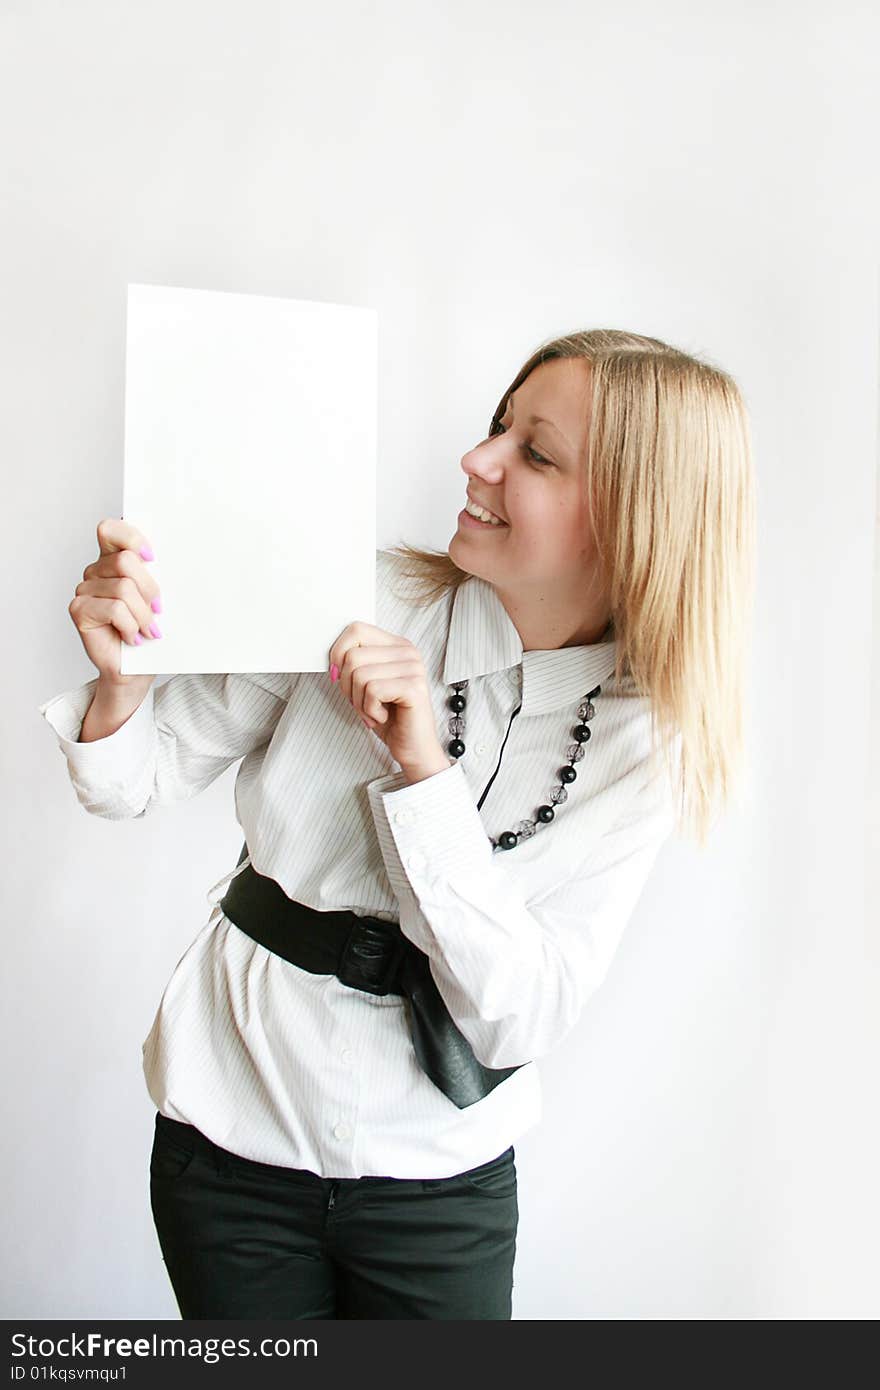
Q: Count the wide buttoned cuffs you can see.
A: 2